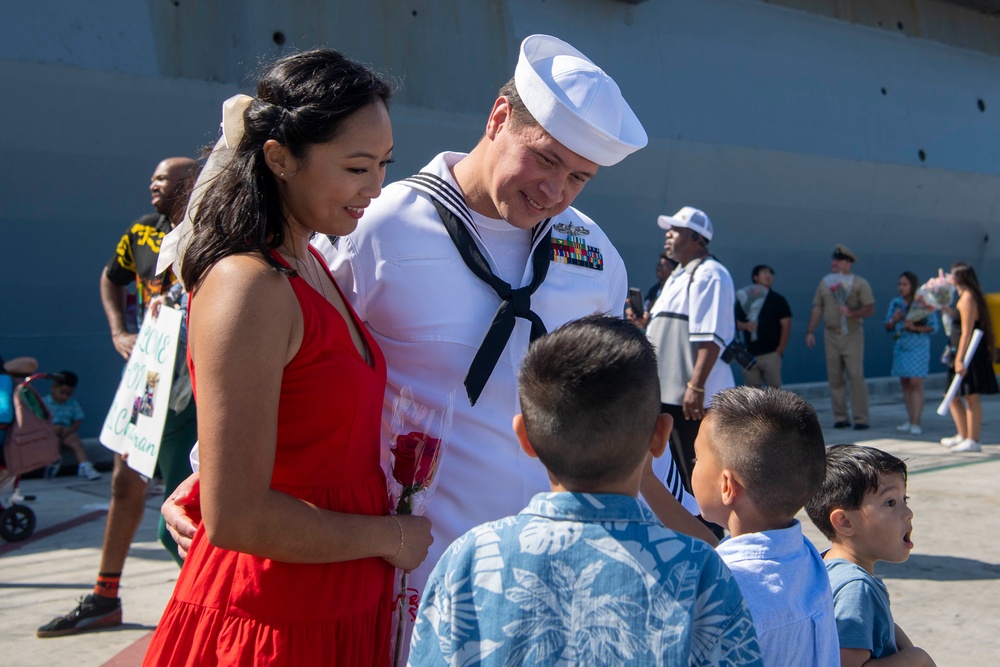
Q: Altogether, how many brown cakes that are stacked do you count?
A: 0